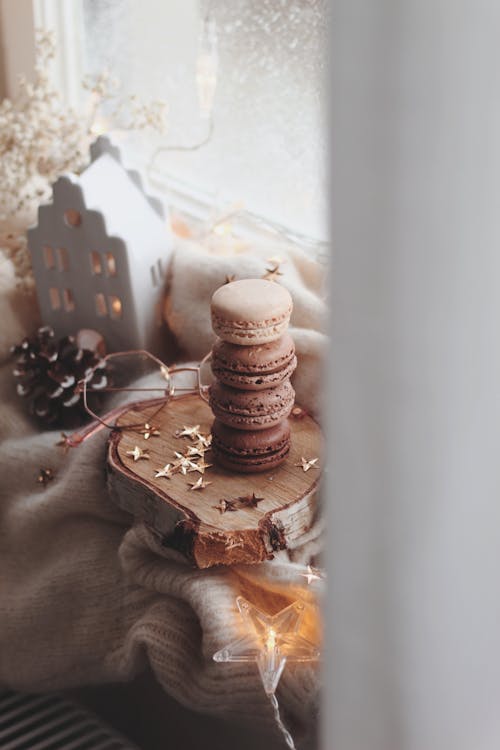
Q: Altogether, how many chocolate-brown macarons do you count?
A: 3